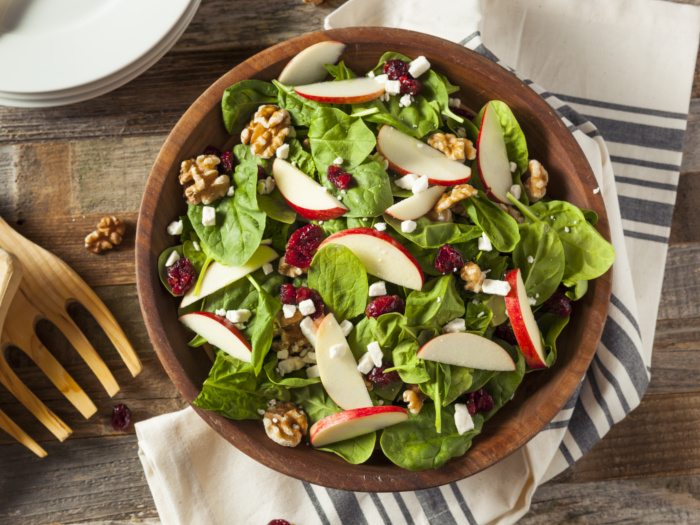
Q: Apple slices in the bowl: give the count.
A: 13